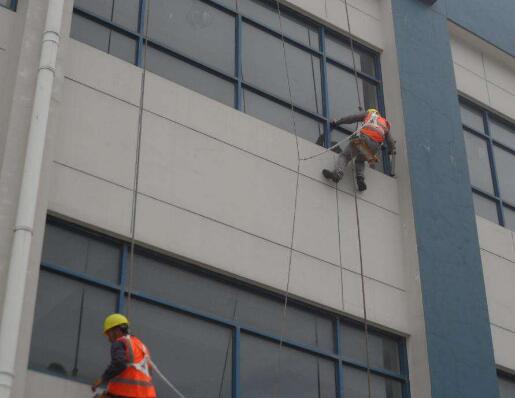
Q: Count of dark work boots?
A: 2